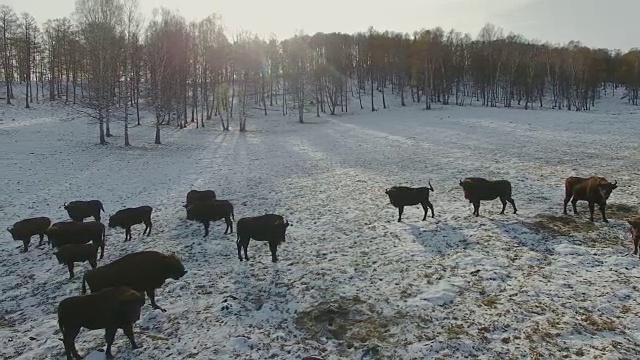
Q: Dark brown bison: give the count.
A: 14